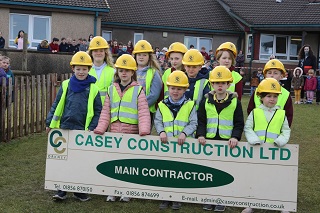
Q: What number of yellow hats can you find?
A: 11